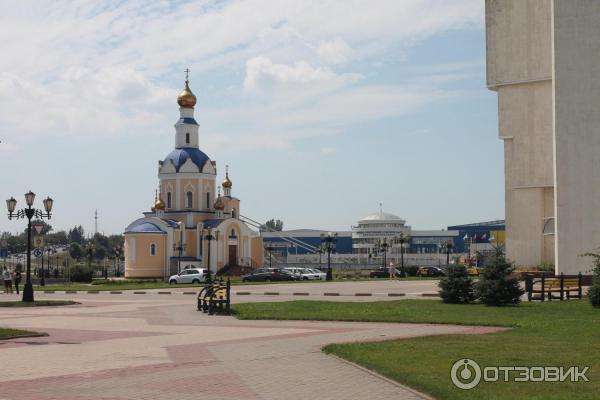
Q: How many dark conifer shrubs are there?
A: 2